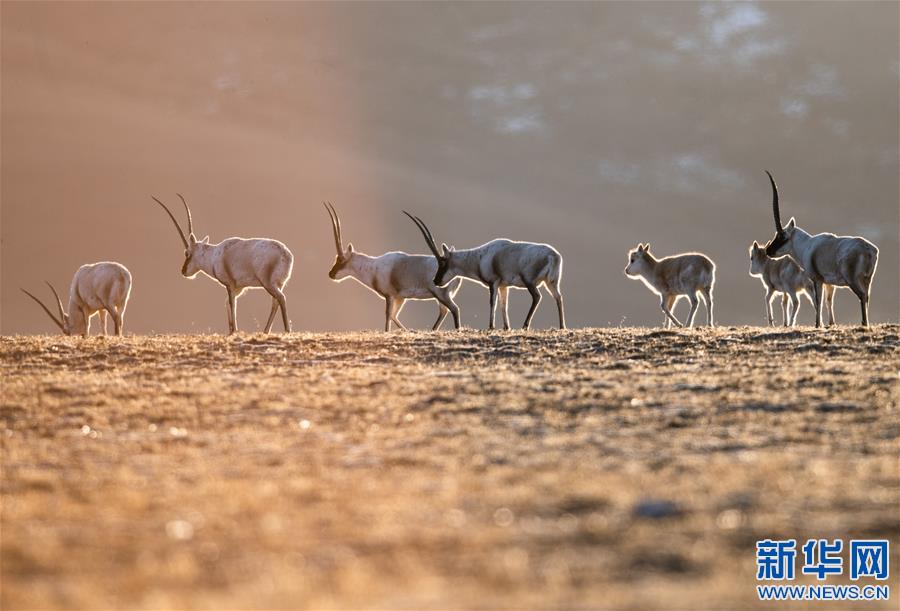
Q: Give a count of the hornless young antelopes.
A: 2